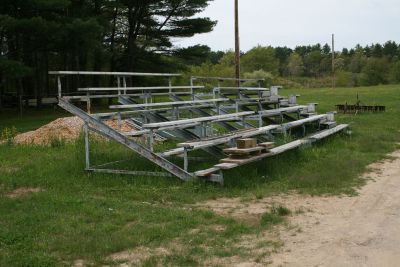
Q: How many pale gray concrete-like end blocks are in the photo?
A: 4